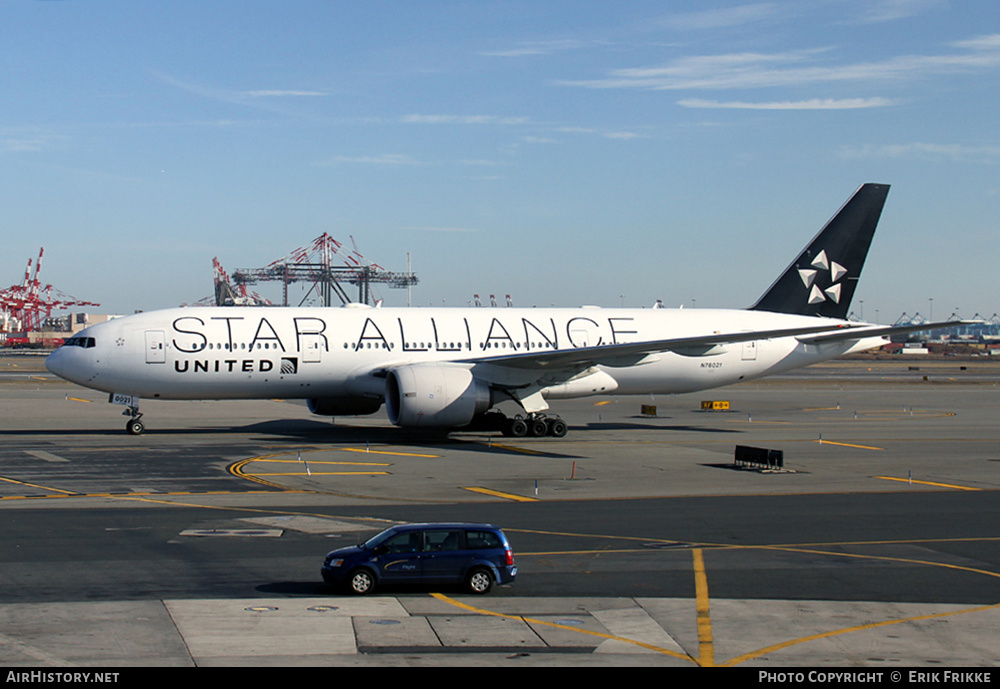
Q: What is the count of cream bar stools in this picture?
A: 0